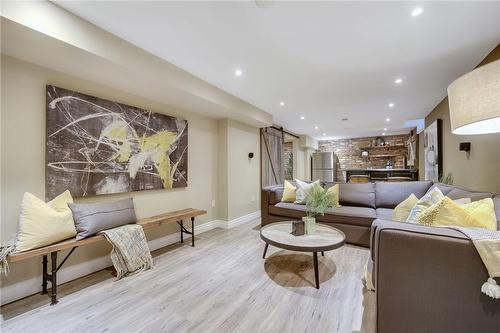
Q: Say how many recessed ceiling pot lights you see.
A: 11